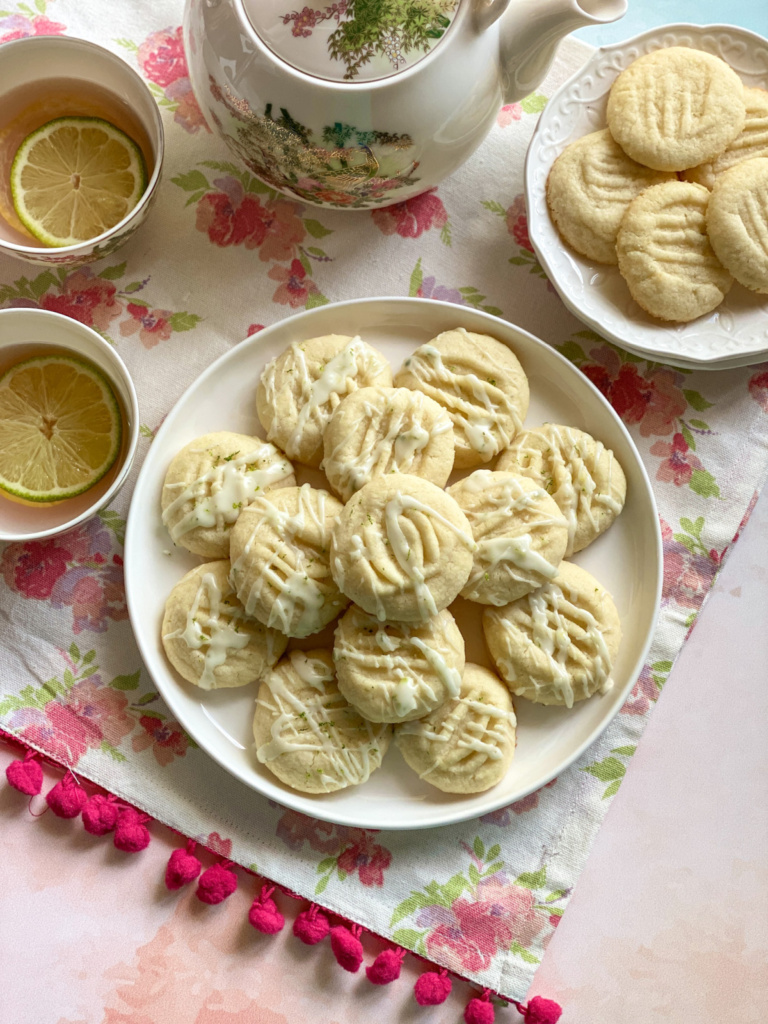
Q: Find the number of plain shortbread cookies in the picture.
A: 5